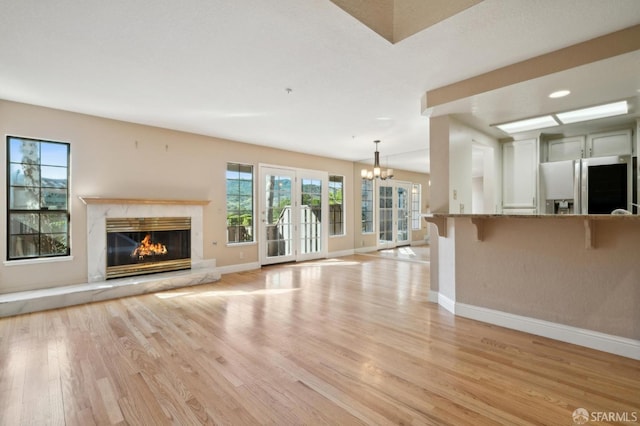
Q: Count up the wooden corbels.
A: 3